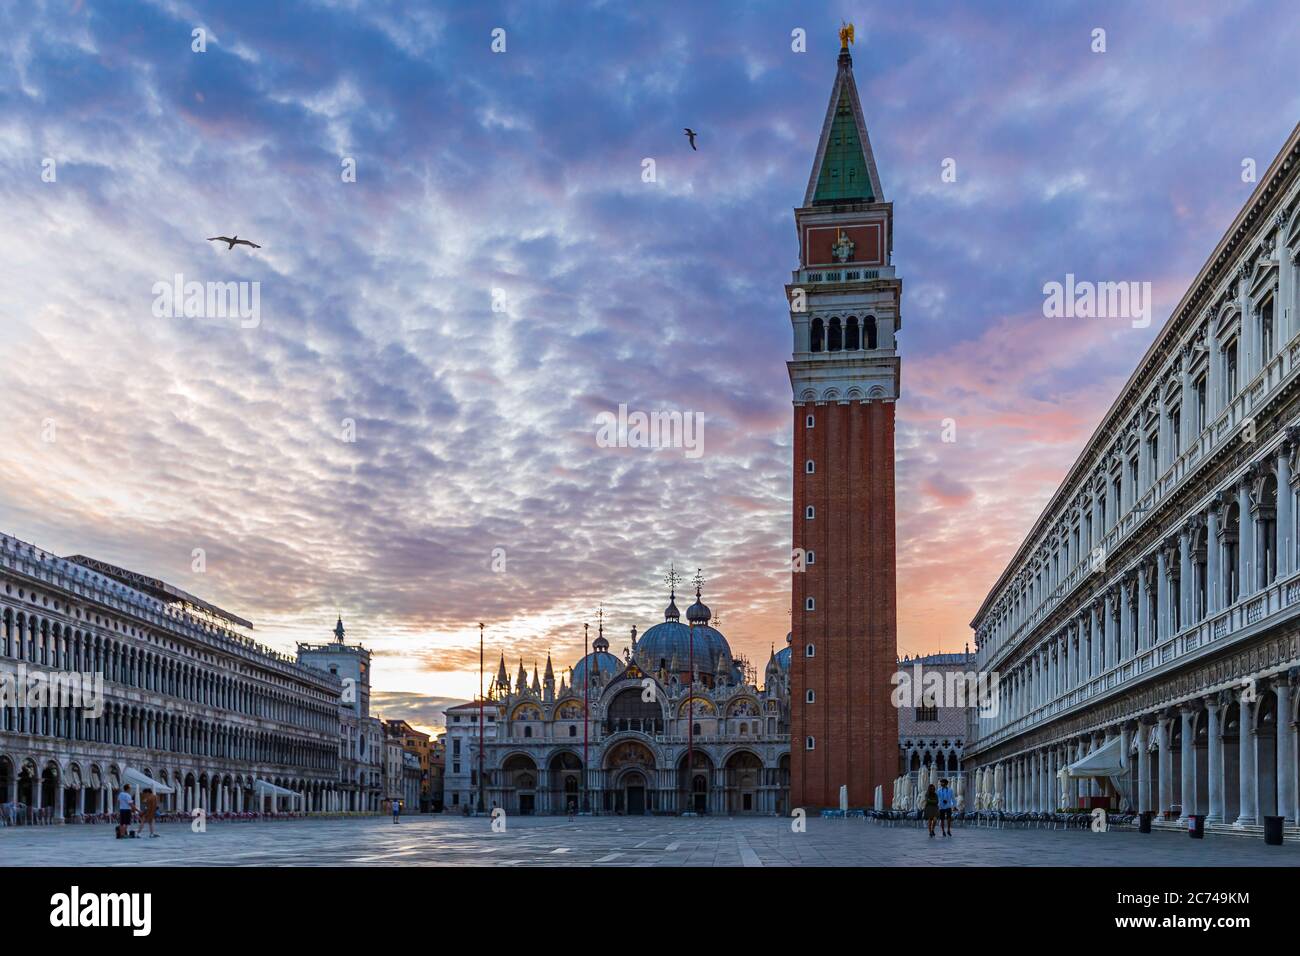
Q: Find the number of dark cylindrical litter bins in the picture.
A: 3